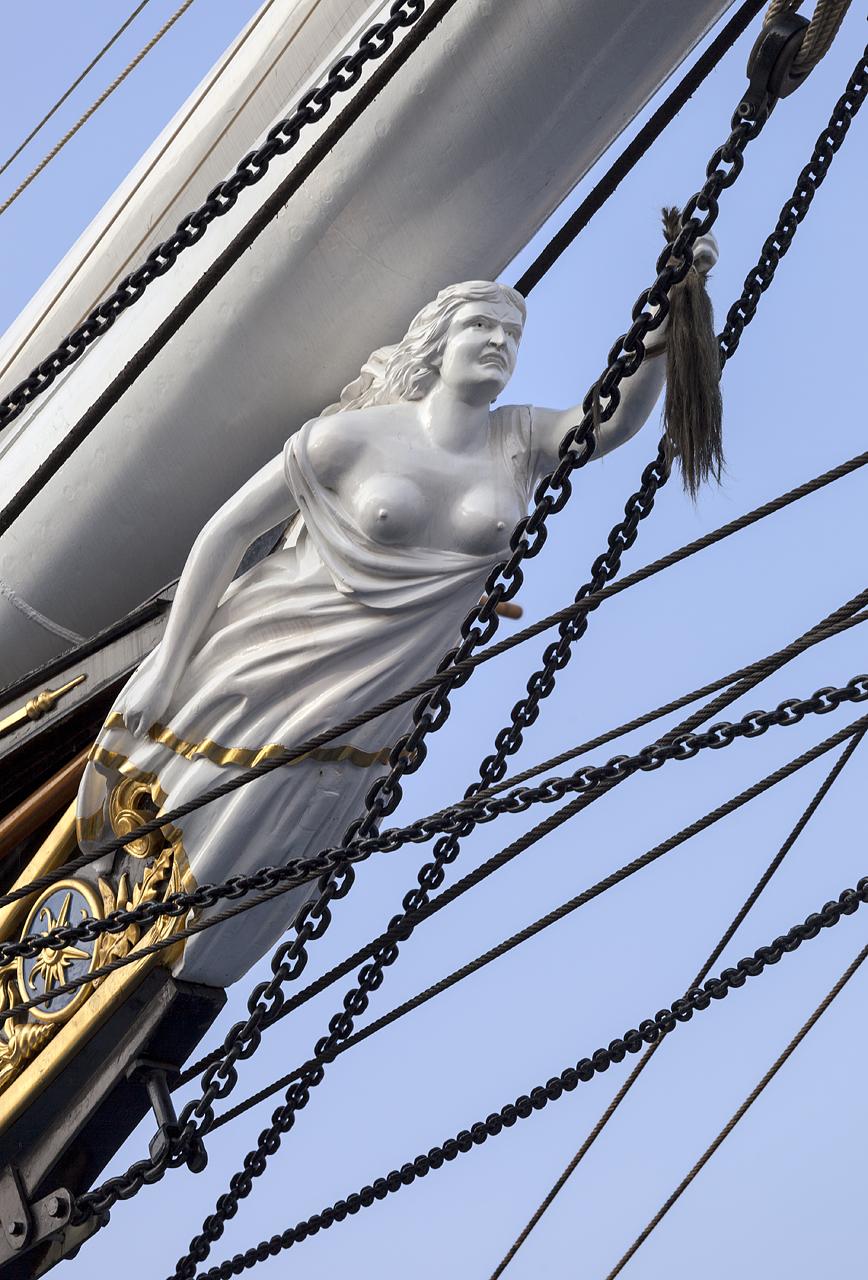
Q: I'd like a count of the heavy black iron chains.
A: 5